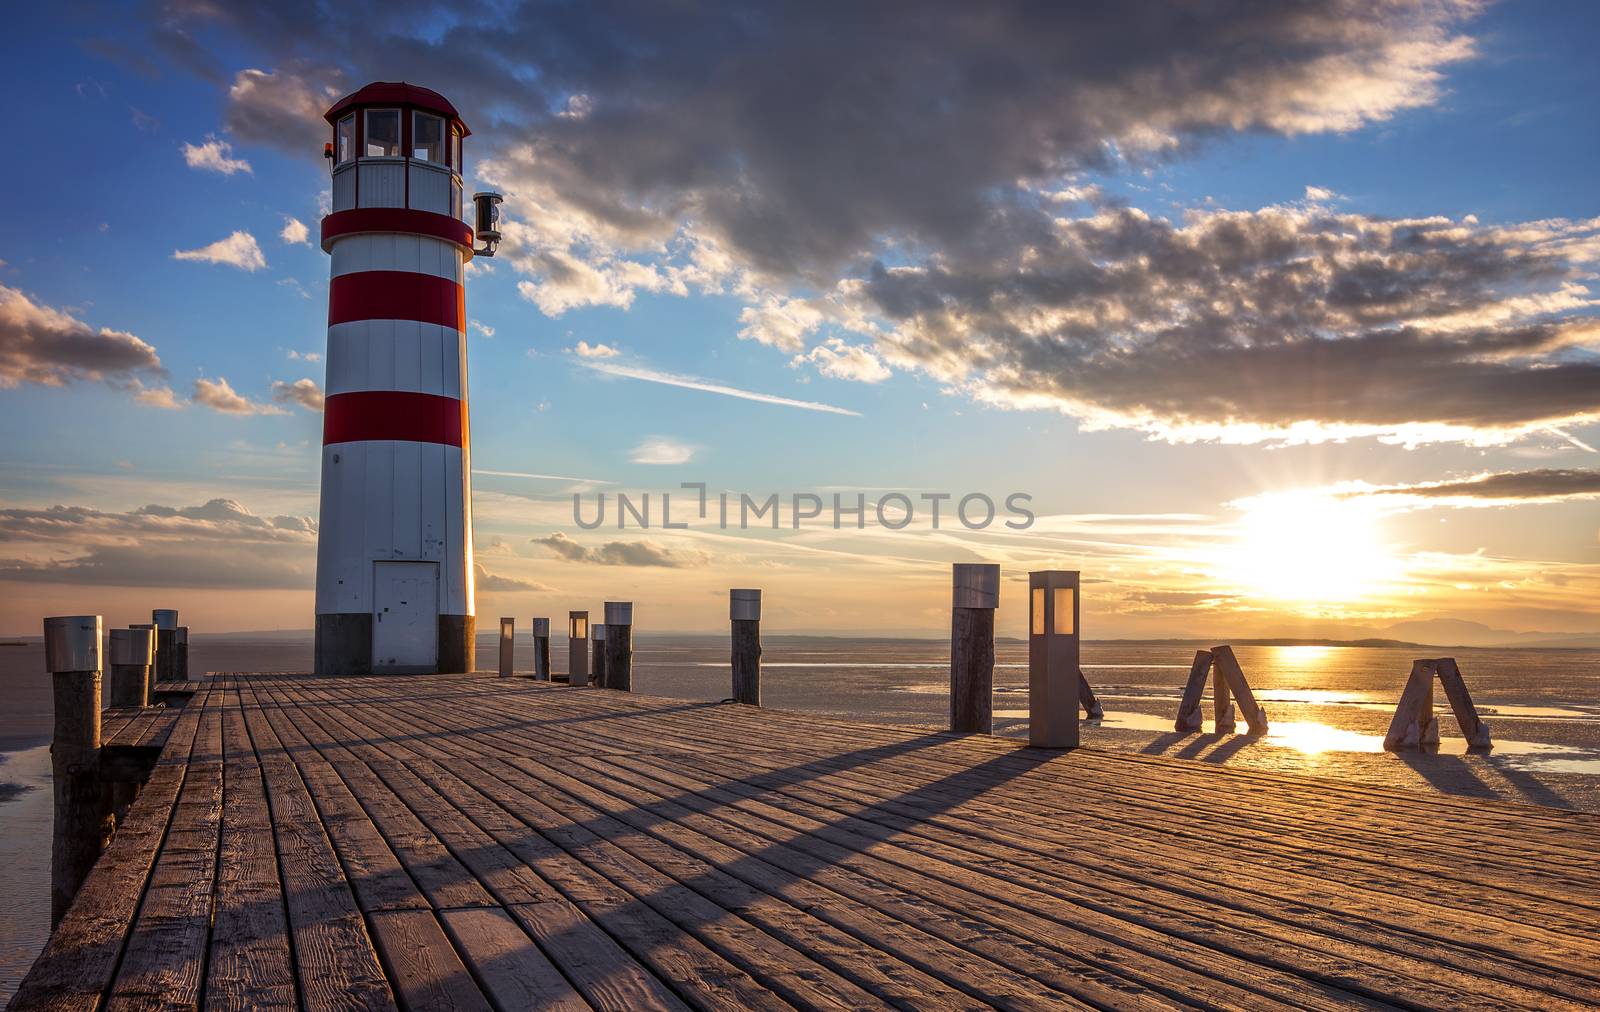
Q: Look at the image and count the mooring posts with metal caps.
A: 10